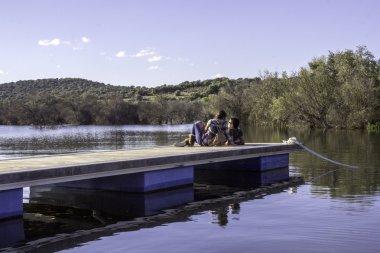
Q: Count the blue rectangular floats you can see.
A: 3